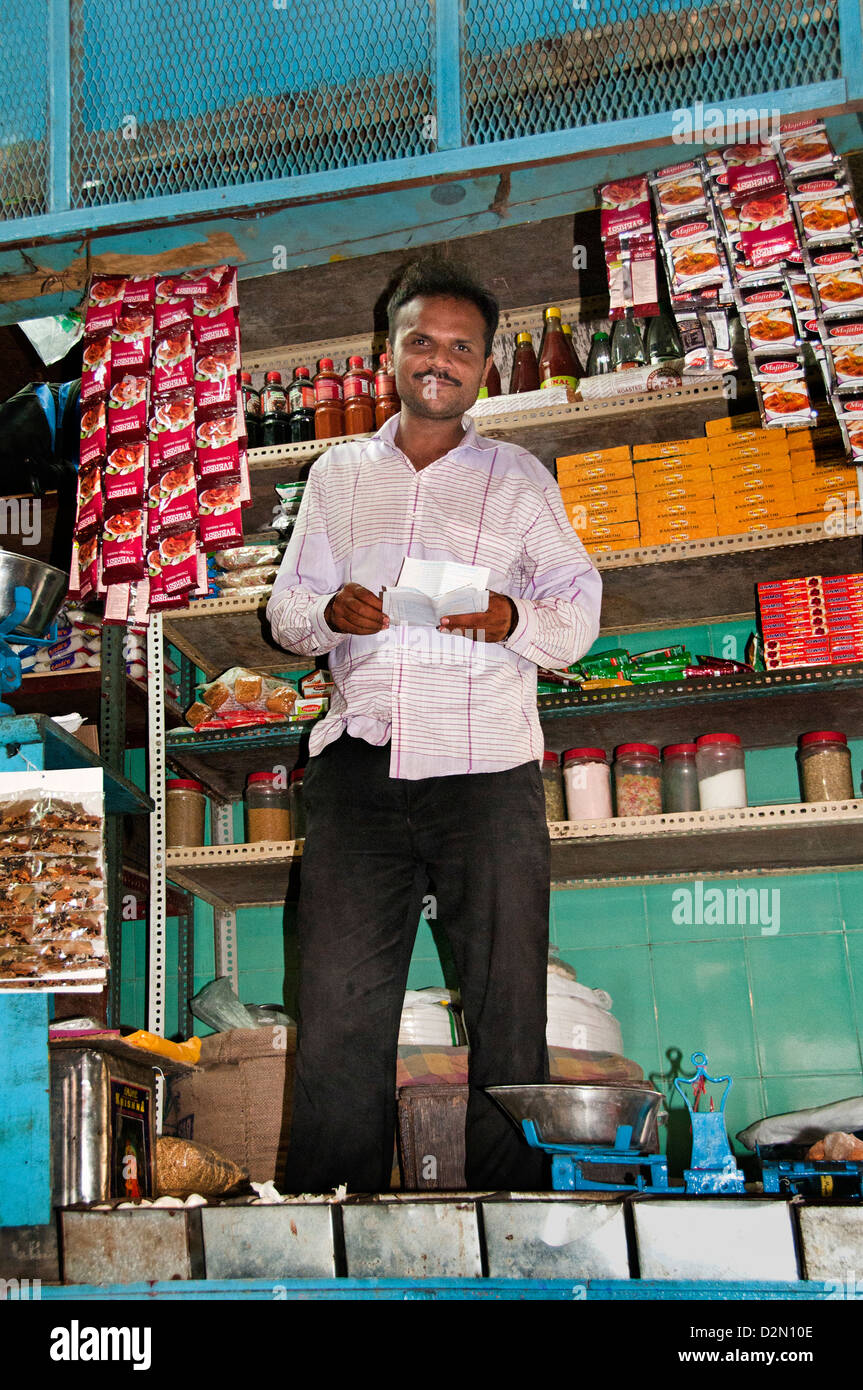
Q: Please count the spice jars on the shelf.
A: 9